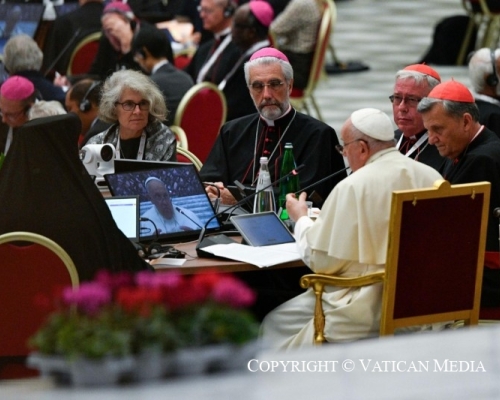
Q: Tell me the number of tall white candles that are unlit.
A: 0